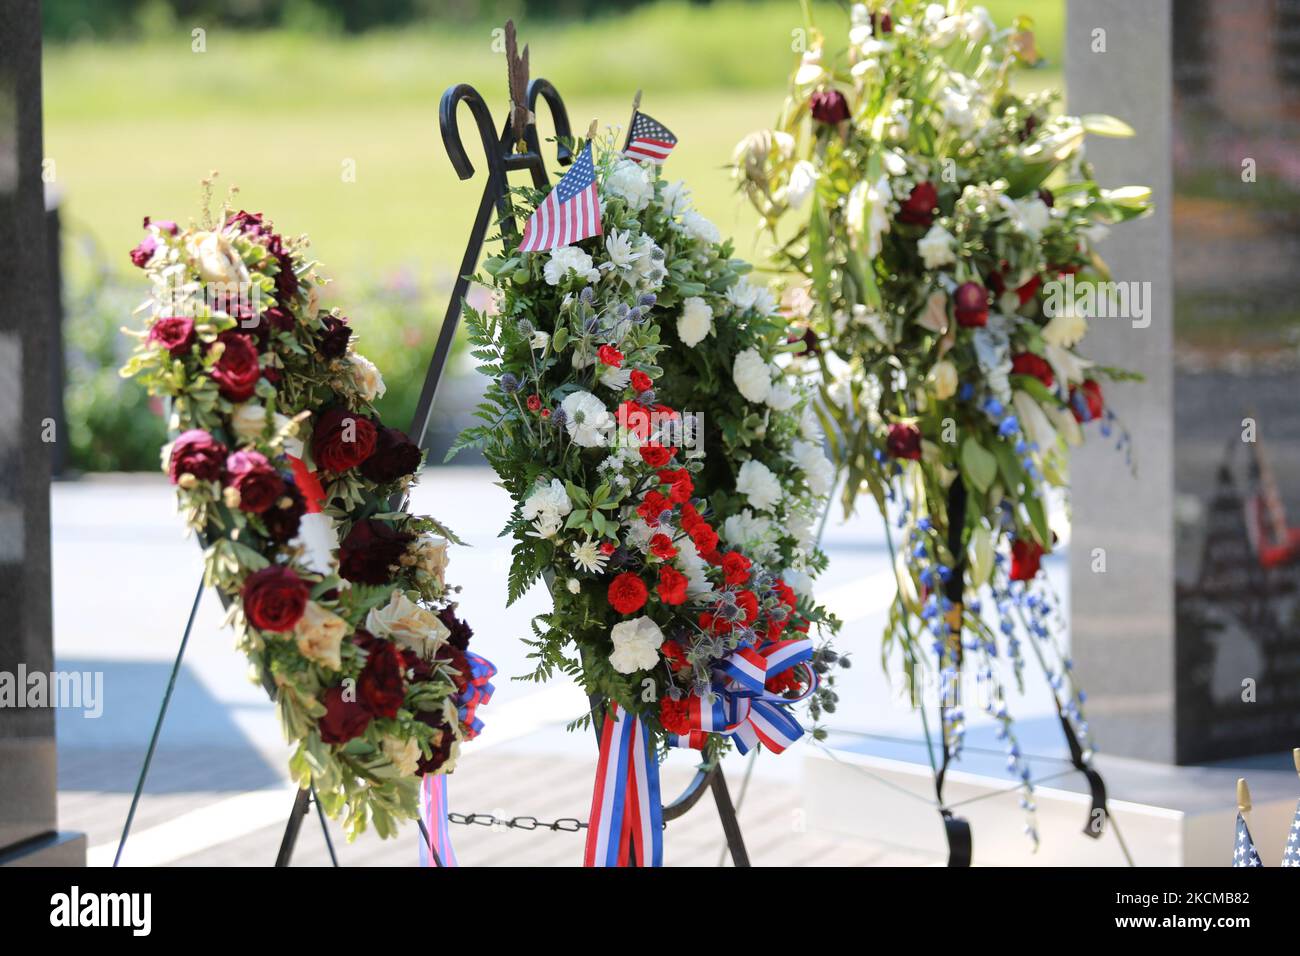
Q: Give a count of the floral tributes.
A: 3